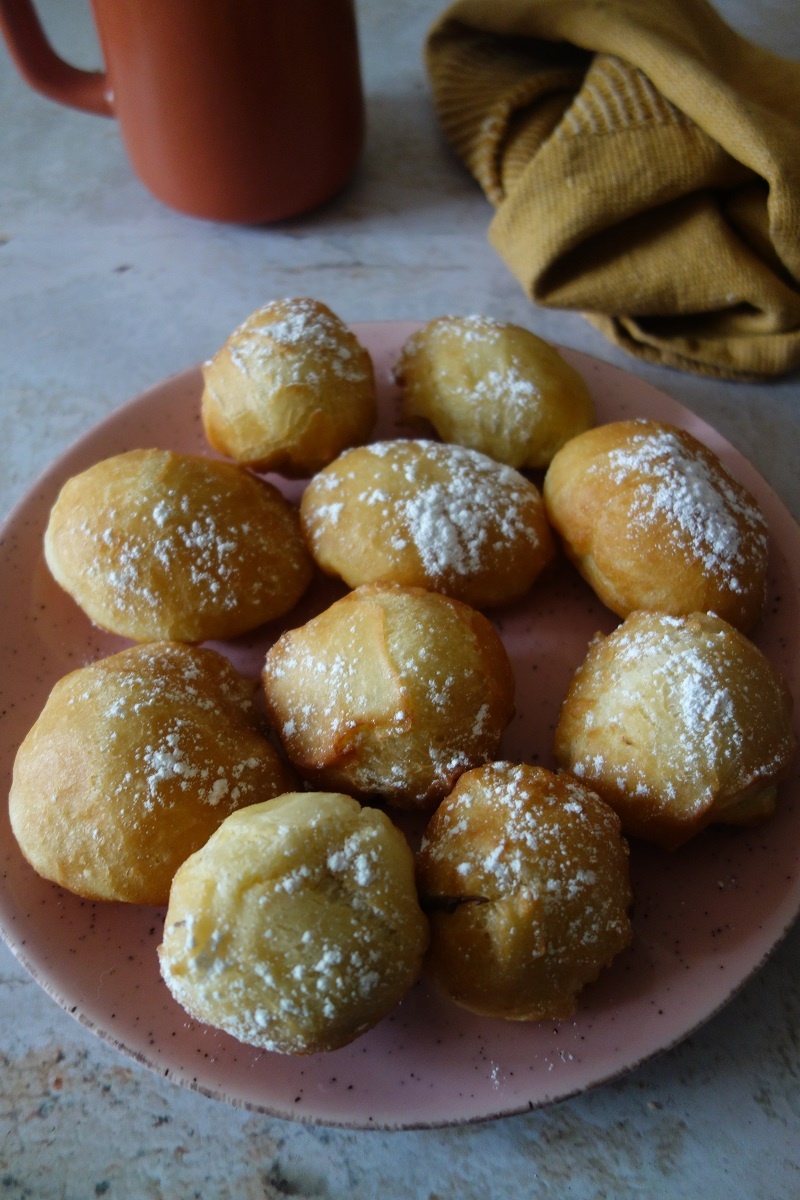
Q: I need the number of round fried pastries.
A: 10